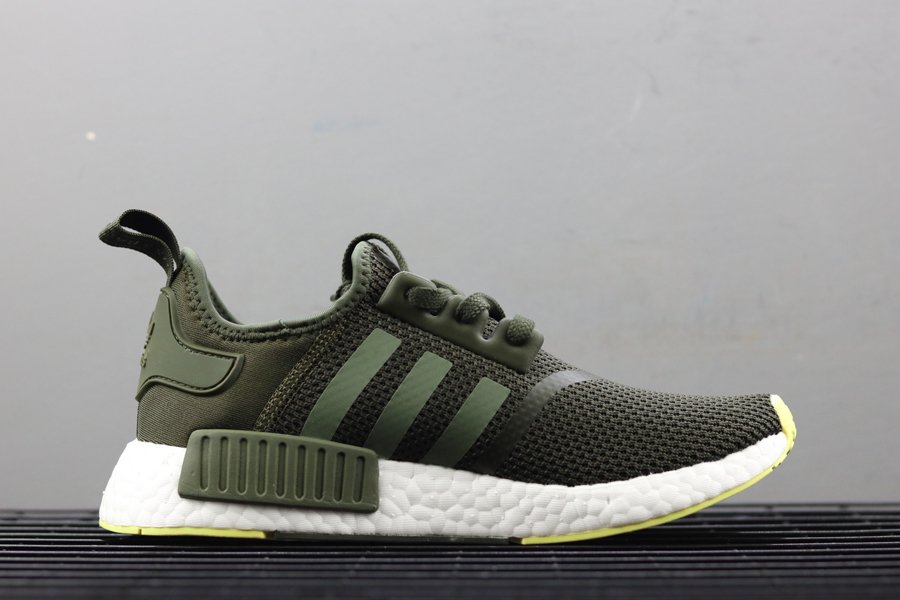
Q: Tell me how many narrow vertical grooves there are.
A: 9